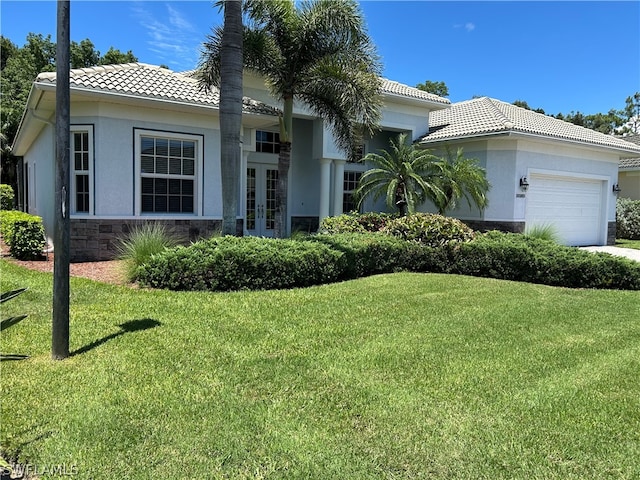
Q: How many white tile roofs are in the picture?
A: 3